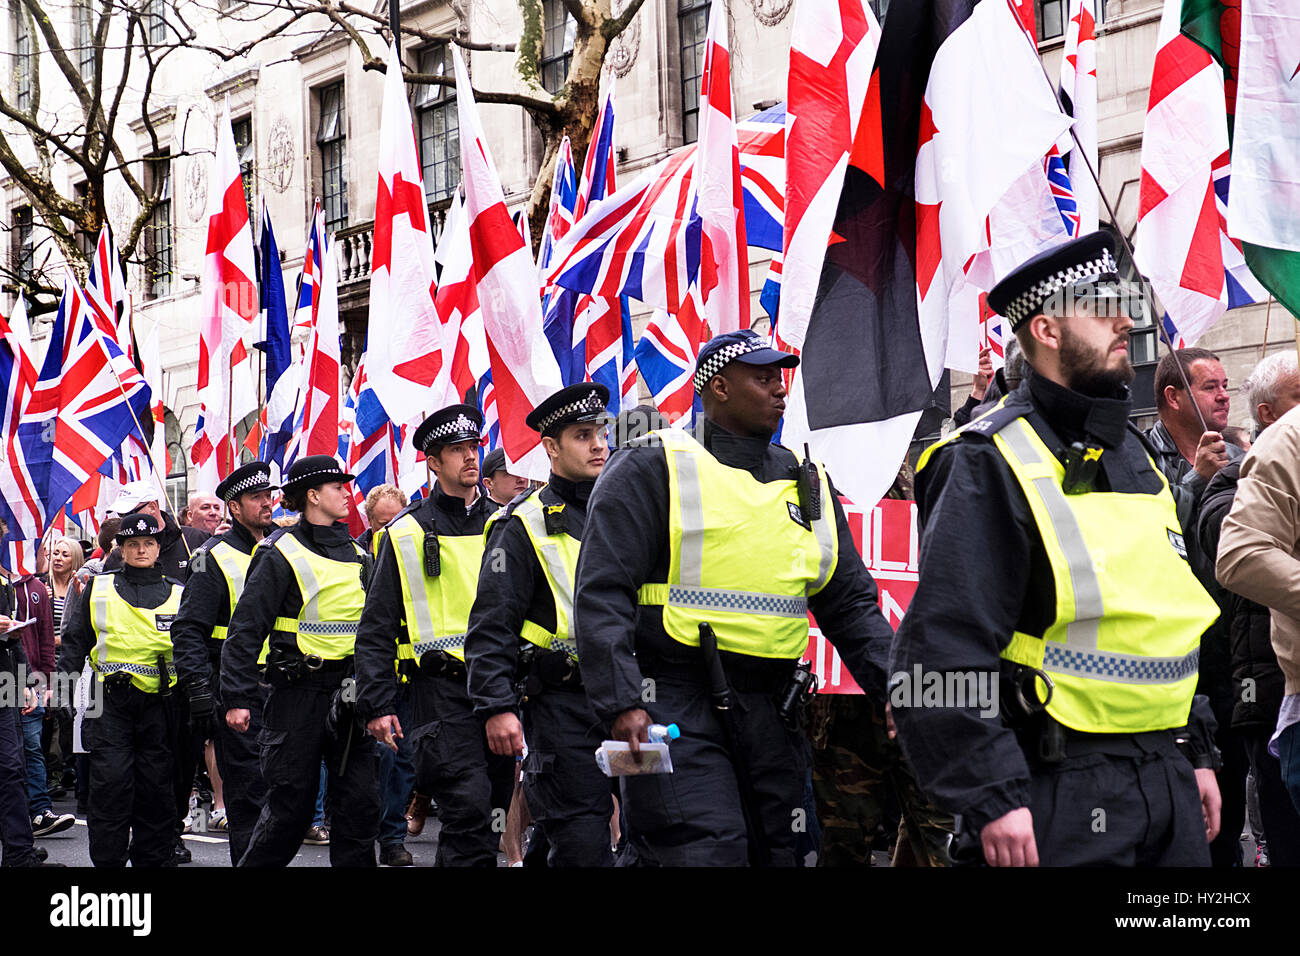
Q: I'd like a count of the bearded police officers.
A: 3